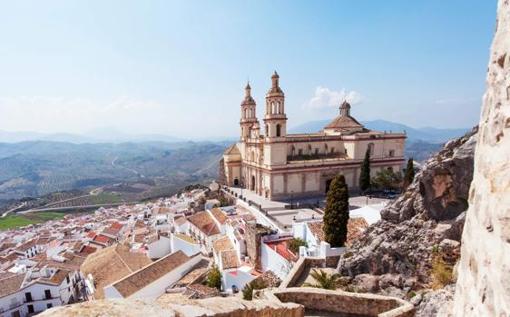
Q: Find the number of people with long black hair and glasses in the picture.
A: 0